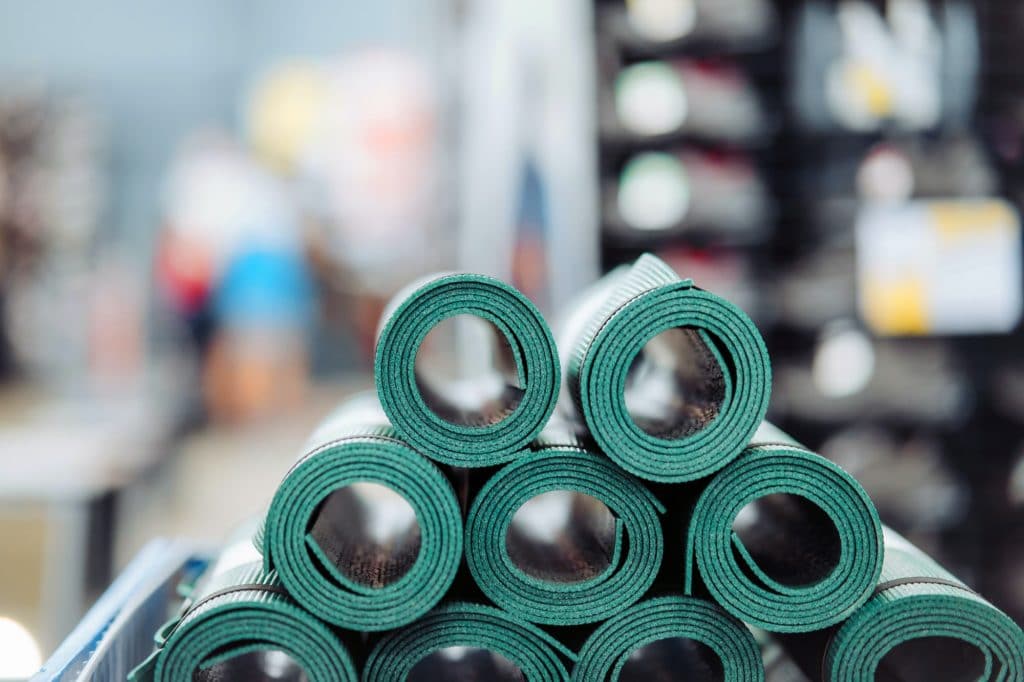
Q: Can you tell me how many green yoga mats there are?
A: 9